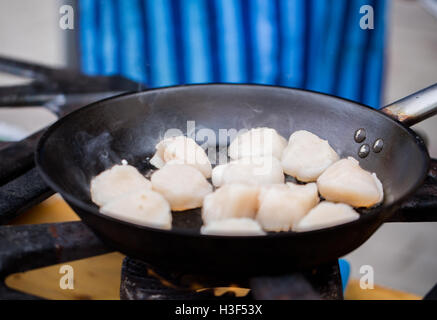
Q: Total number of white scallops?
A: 12